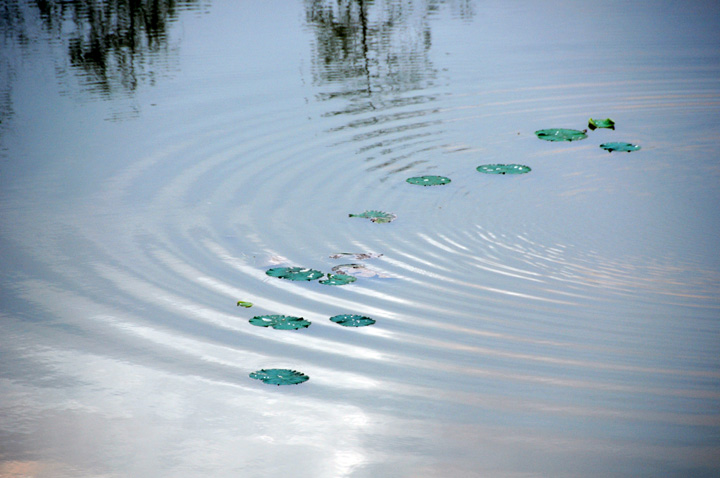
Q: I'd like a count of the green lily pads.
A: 12